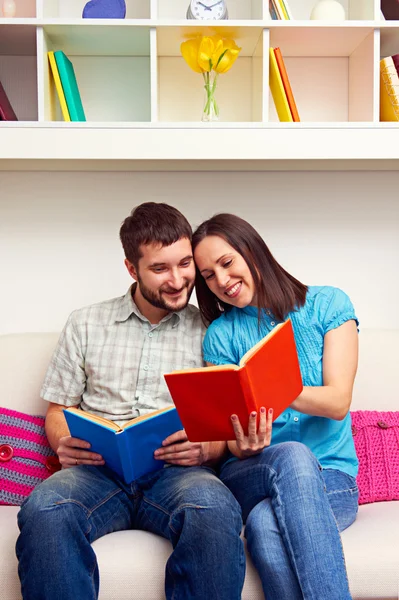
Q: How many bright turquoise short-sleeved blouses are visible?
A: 1